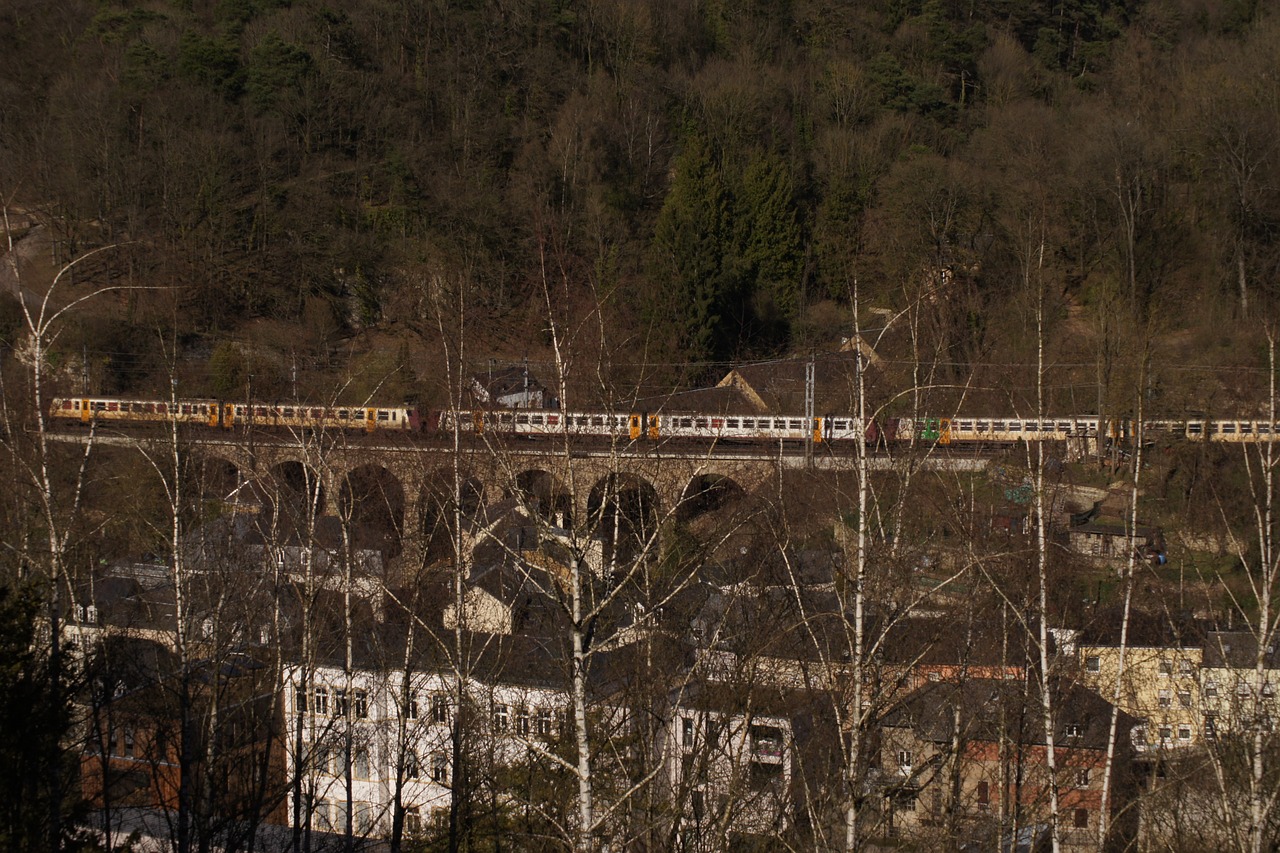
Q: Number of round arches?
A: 7